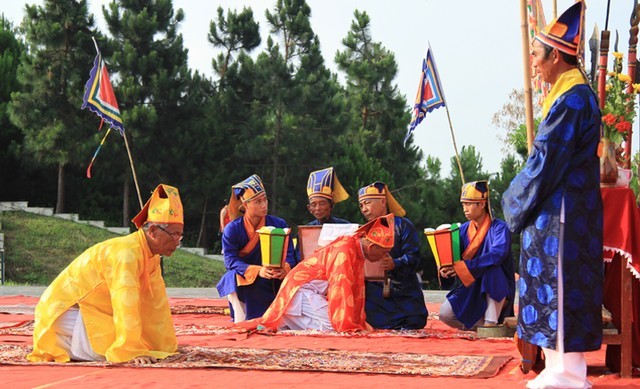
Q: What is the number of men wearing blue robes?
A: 5